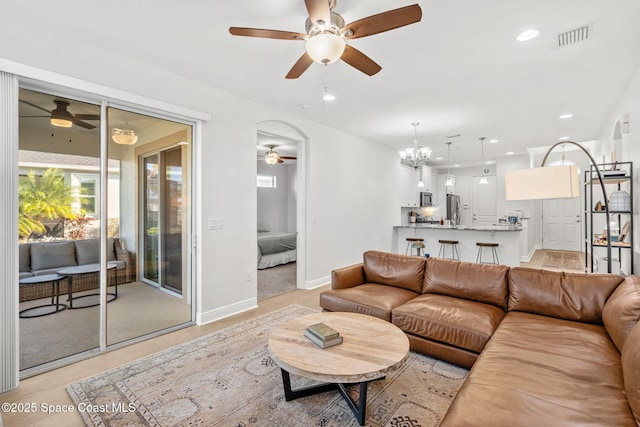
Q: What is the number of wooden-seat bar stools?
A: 3